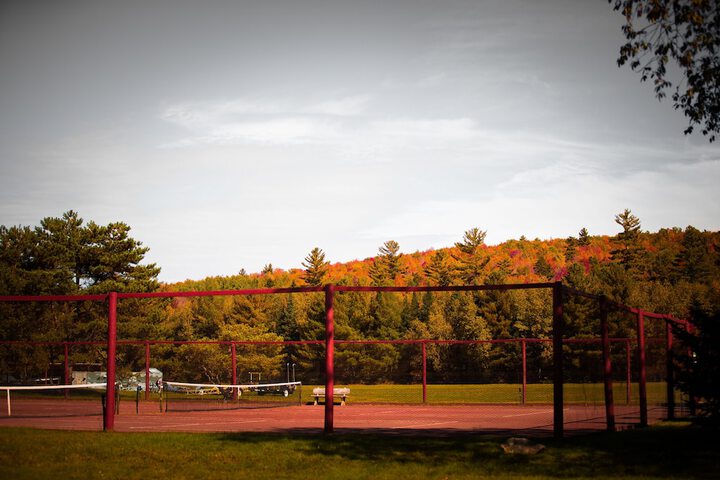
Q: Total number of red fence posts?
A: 13